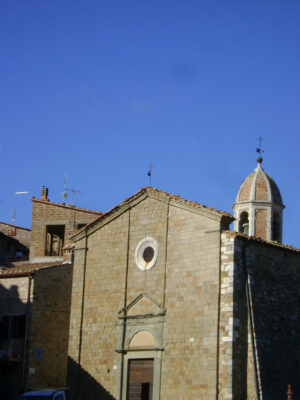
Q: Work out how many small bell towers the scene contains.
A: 1